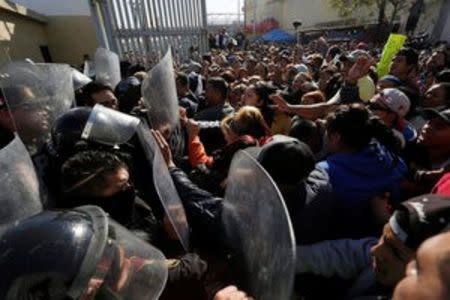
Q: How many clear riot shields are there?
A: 6